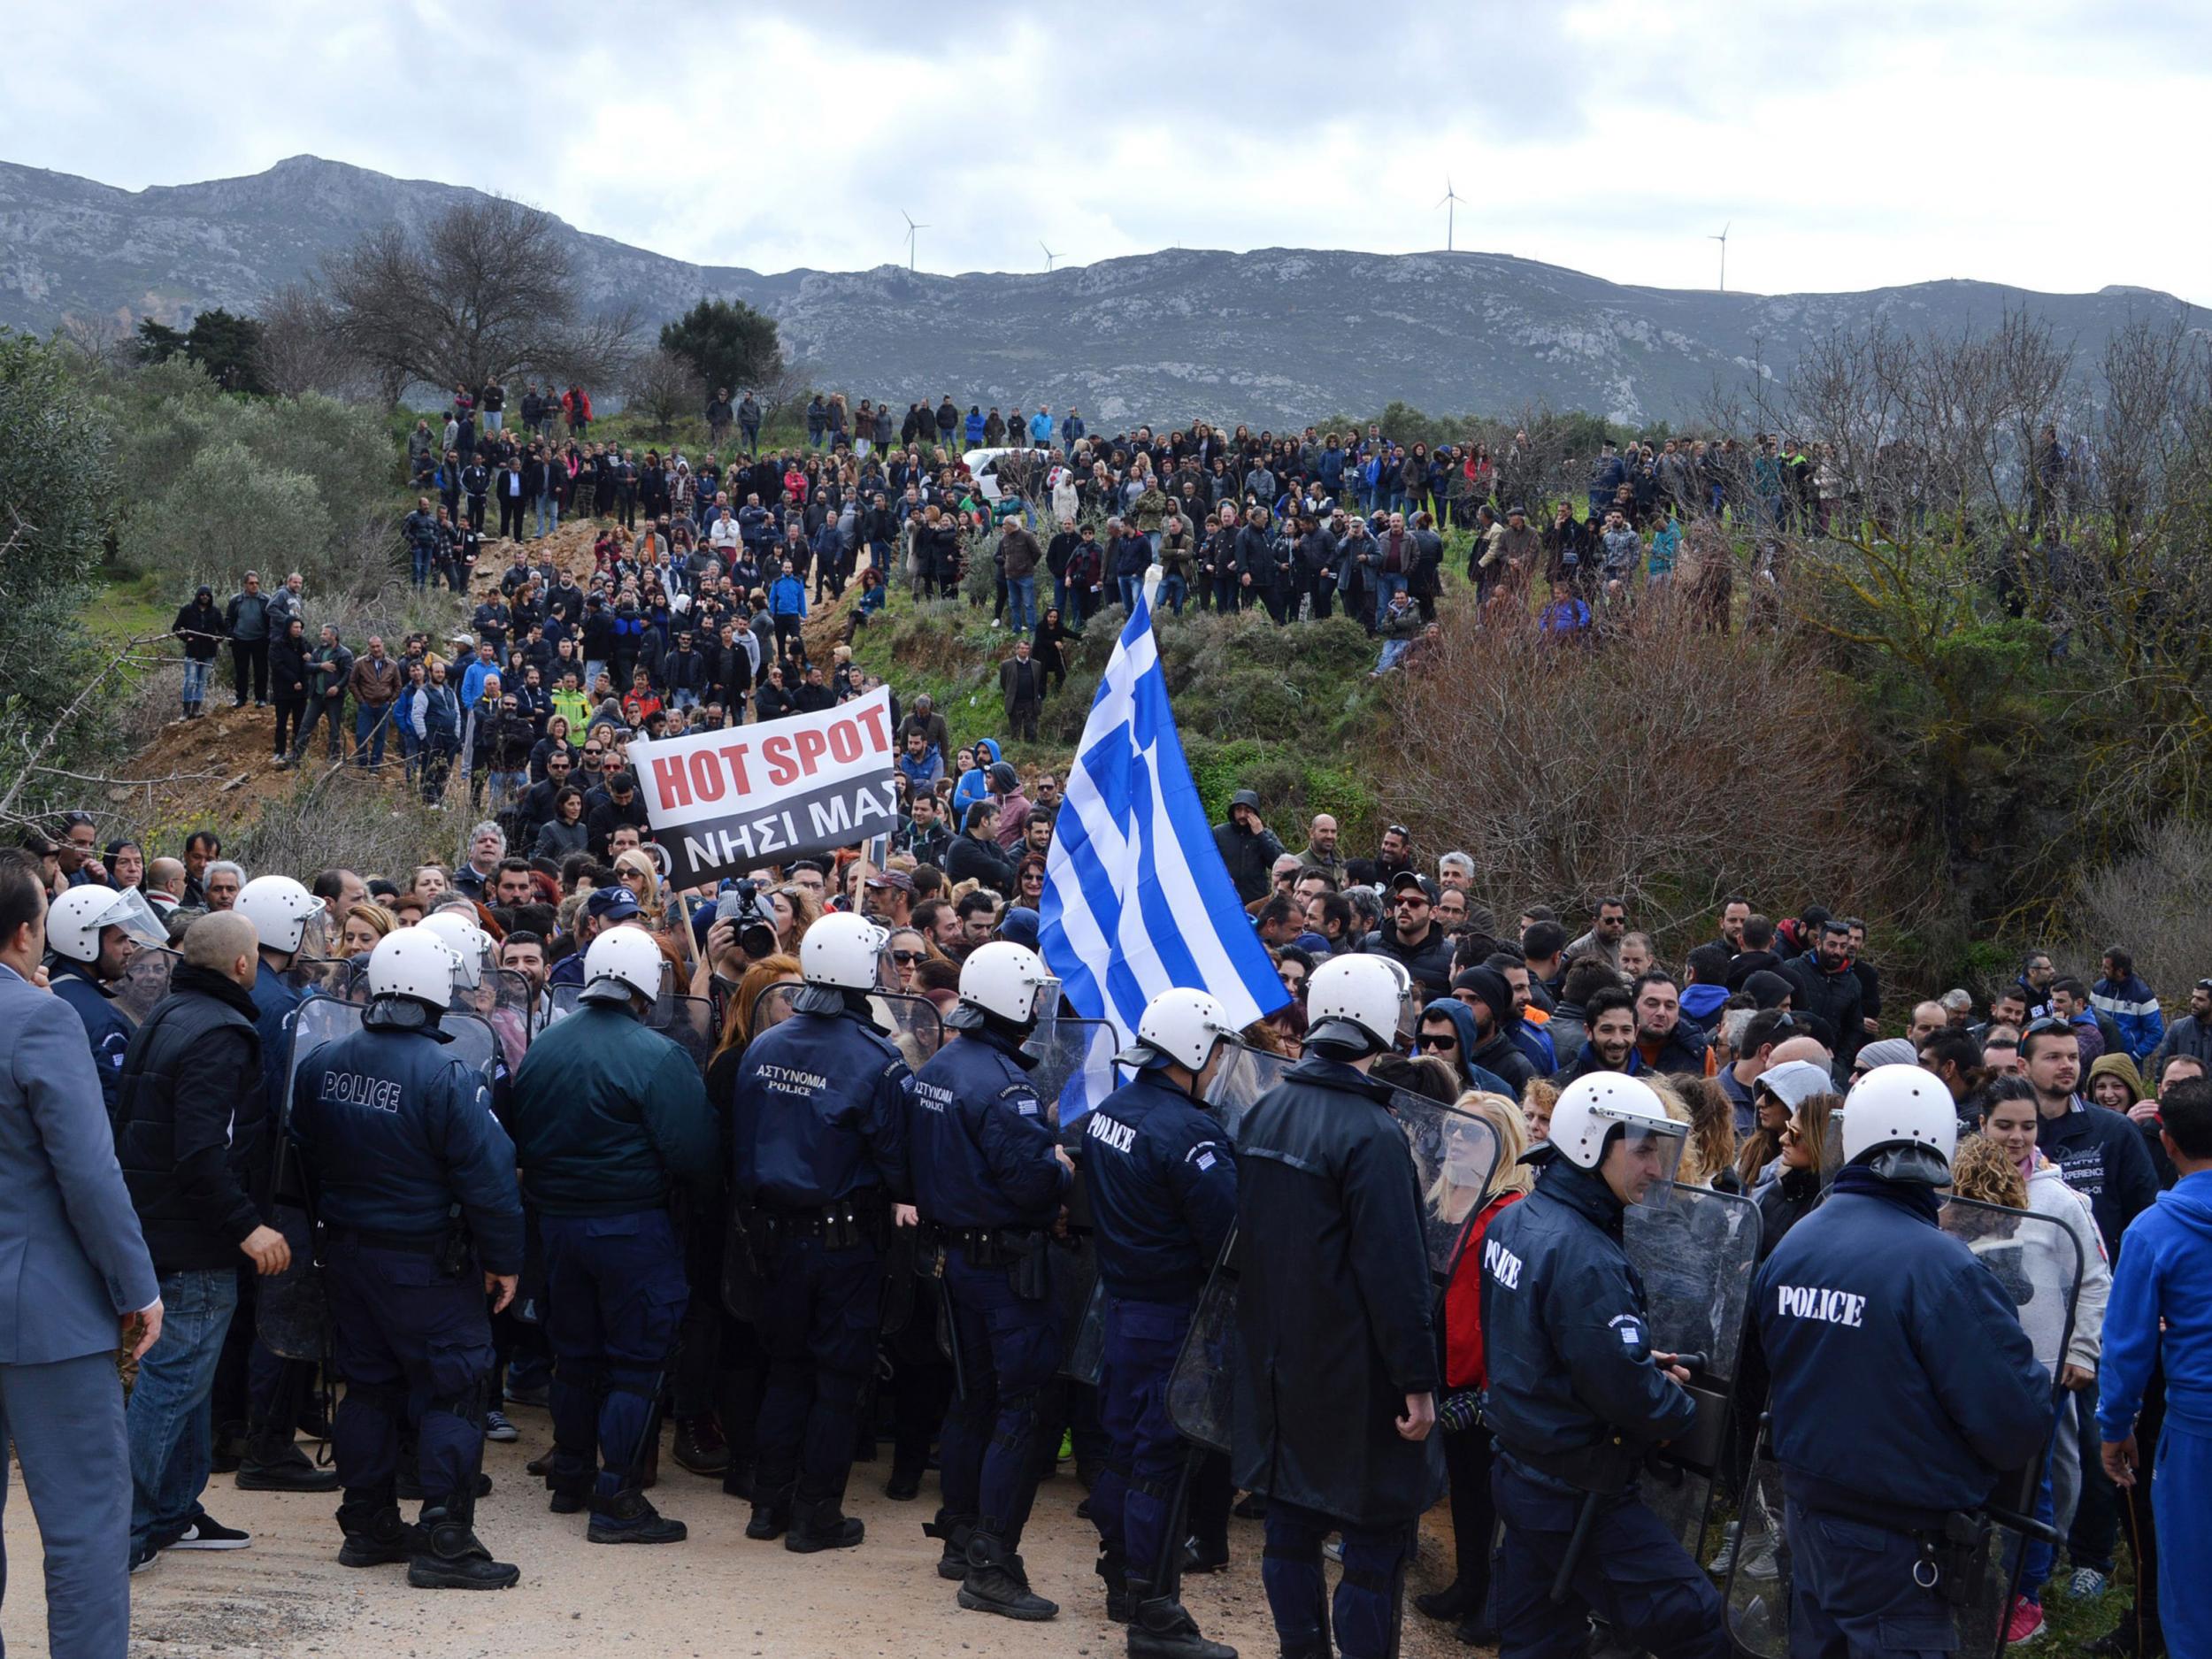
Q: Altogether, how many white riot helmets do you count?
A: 11